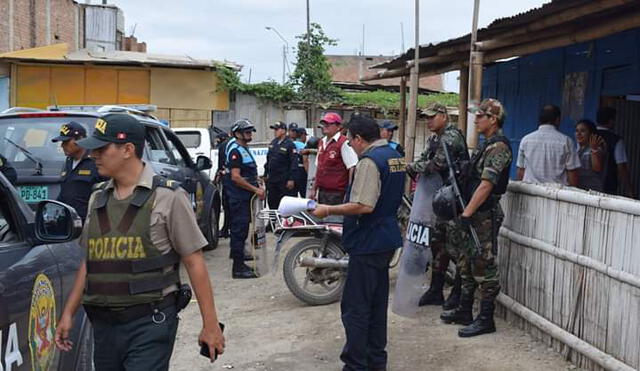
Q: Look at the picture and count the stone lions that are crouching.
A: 0